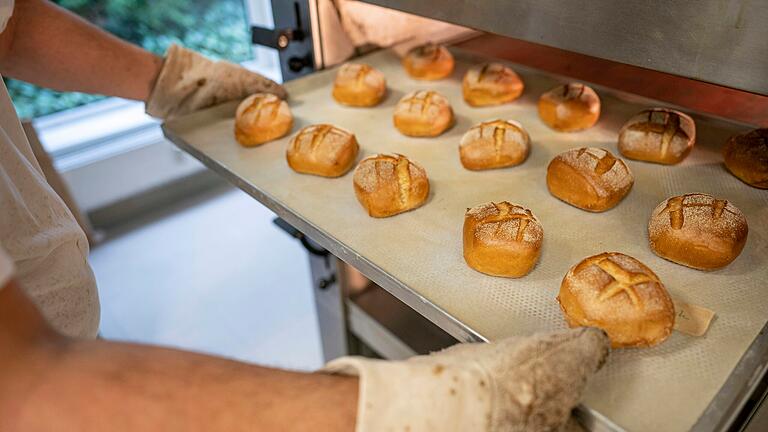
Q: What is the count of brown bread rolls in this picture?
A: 15